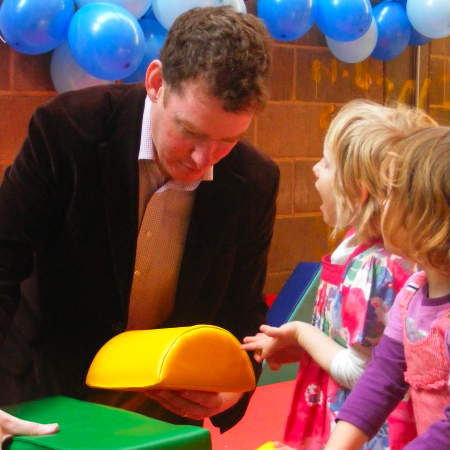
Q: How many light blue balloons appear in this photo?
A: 5